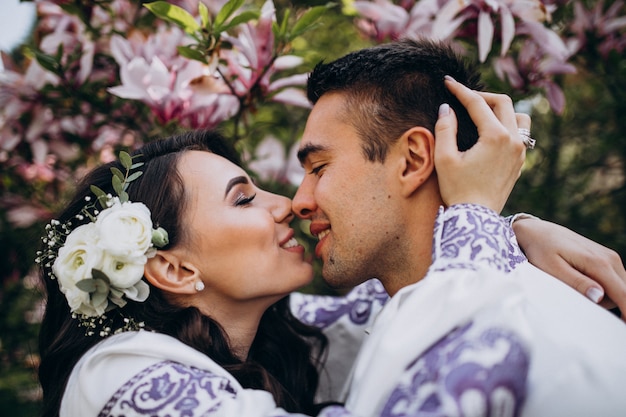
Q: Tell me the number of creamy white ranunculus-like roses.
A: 3